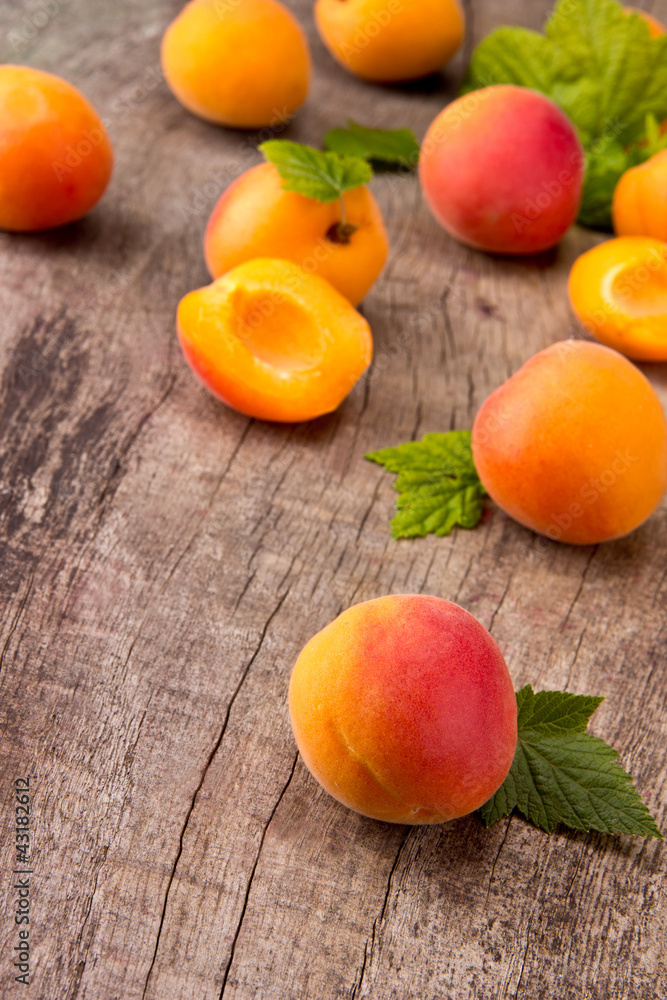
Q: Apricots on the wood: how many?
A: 11